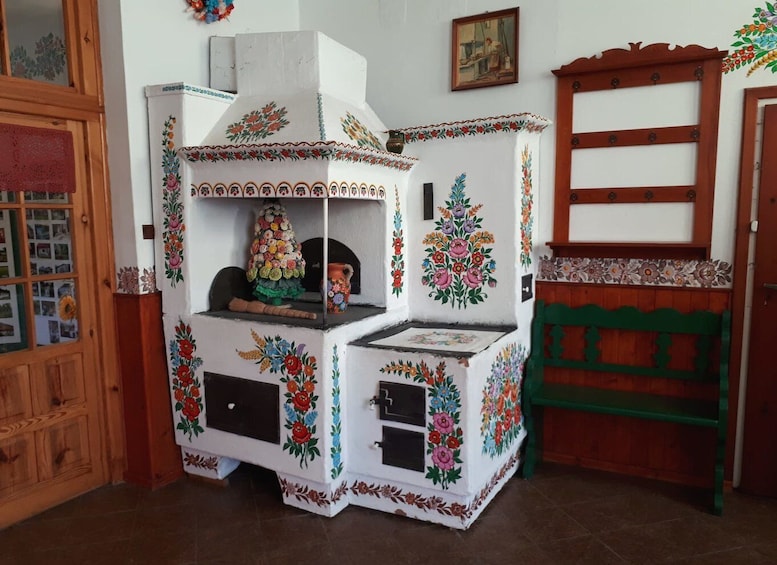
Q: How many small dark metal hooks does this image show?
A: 12